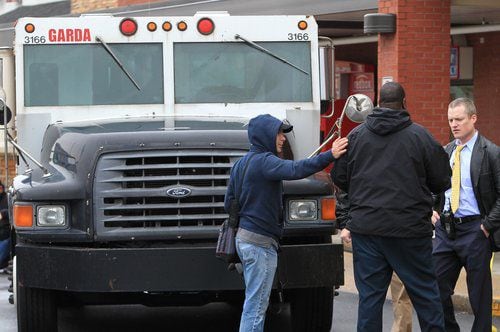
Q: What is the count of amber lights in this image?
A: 7